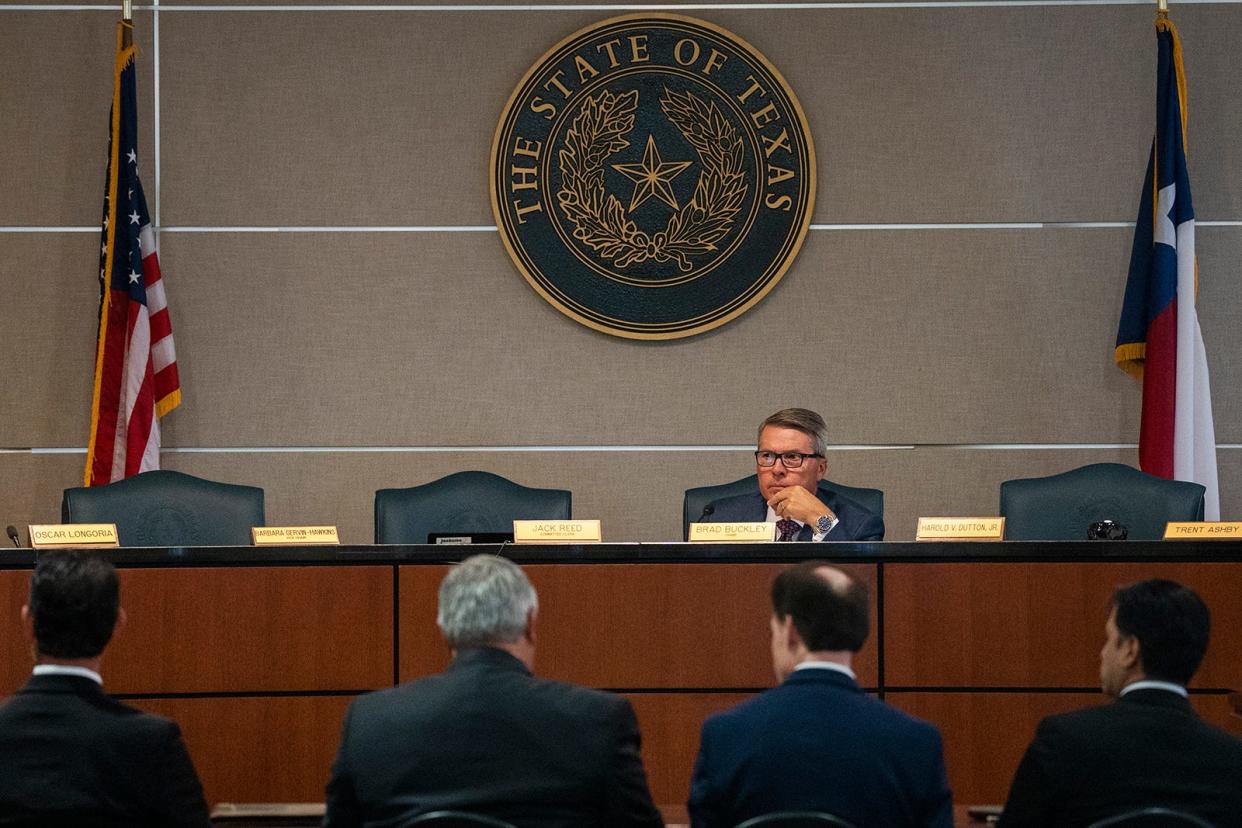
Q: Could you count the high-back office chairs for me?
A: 4